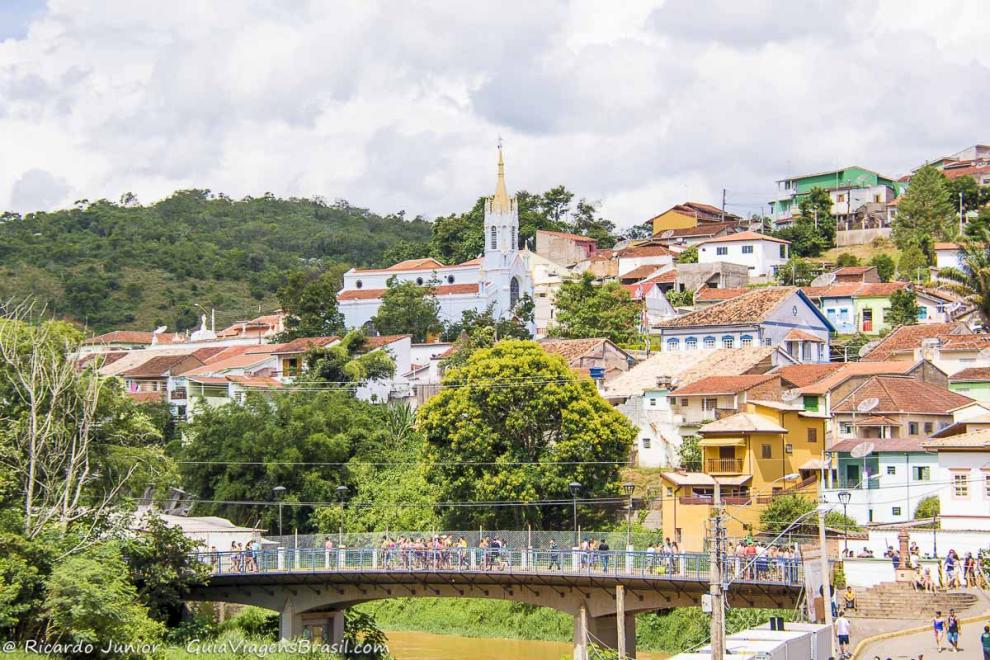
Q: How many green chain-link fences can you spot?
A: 1